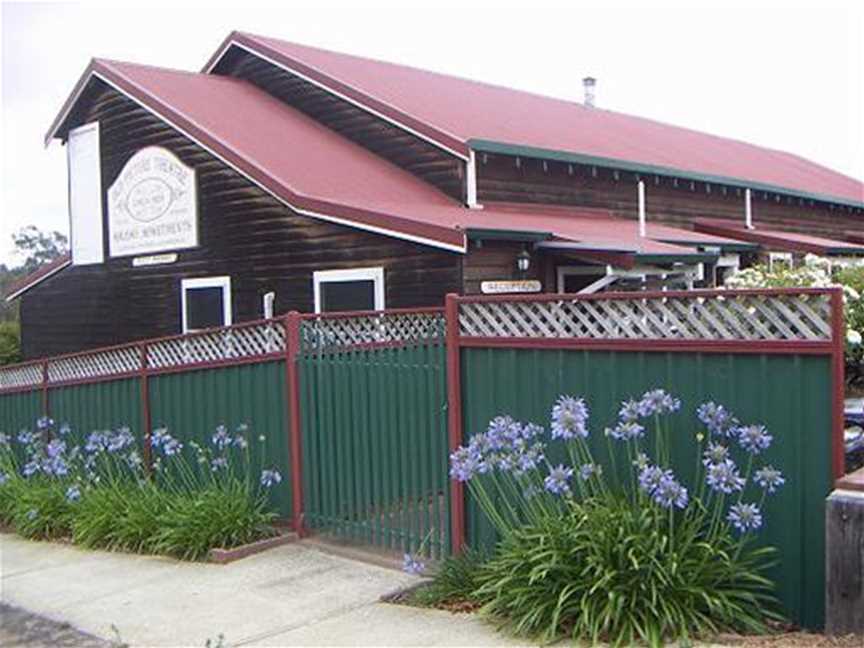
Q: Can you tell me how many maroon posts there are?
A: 5